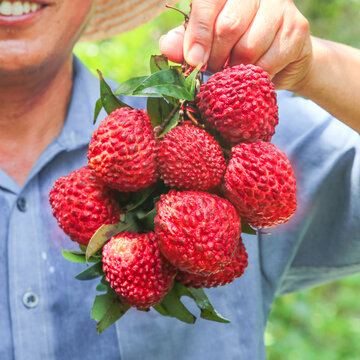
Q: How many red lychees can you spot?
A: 8